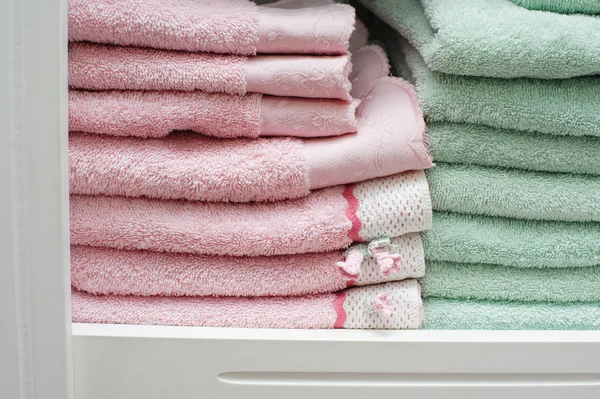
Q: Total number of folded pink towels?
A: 7